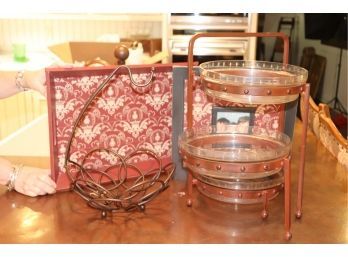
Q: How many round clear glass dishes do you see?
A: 3